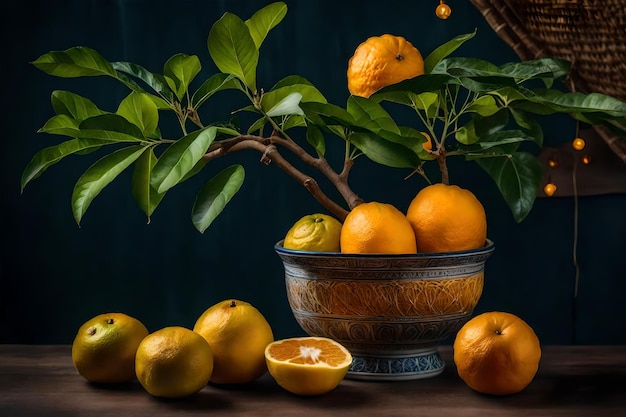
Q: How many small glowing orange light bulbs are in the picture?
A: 5